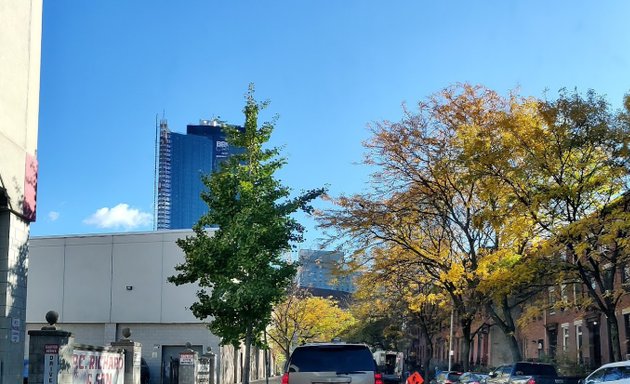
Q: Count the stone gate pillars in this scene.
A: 4